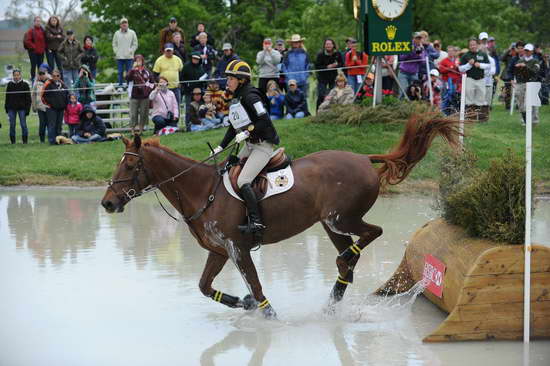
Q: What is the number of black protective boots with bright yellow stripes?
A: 4